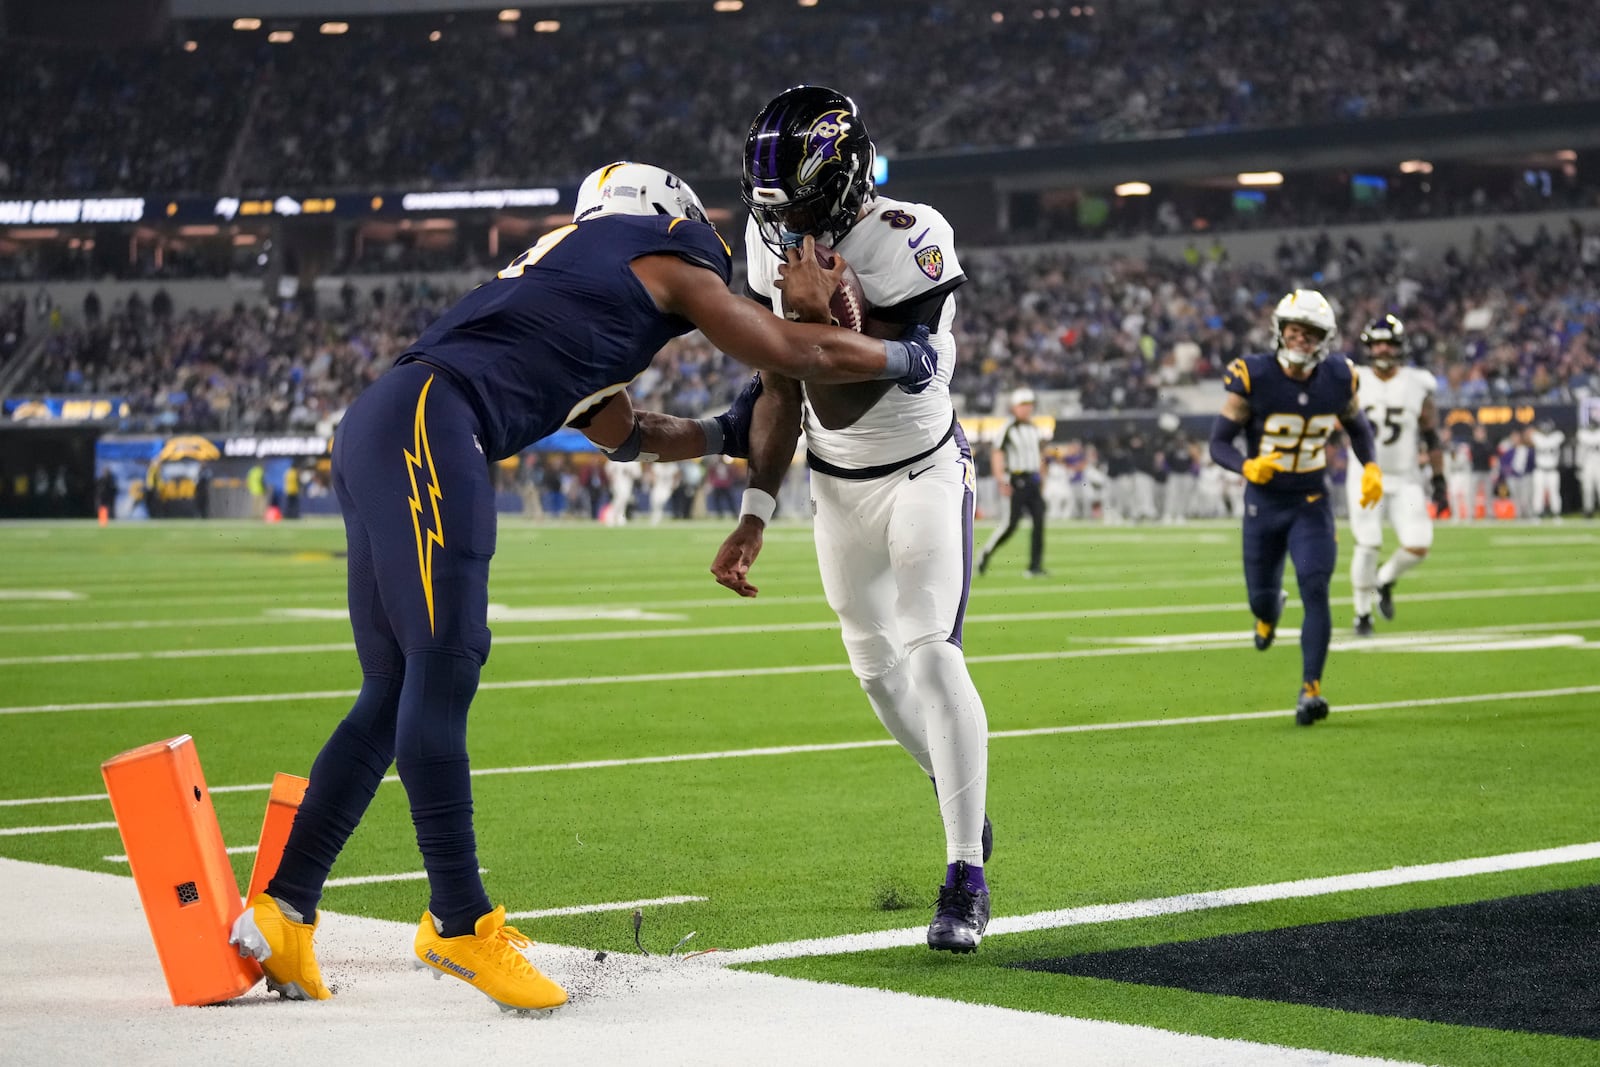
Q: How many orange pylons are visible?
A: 2